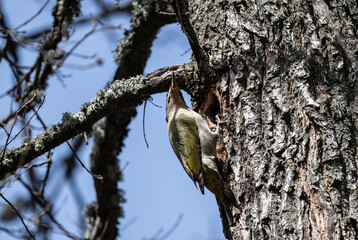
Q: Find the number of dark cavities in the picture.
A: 1